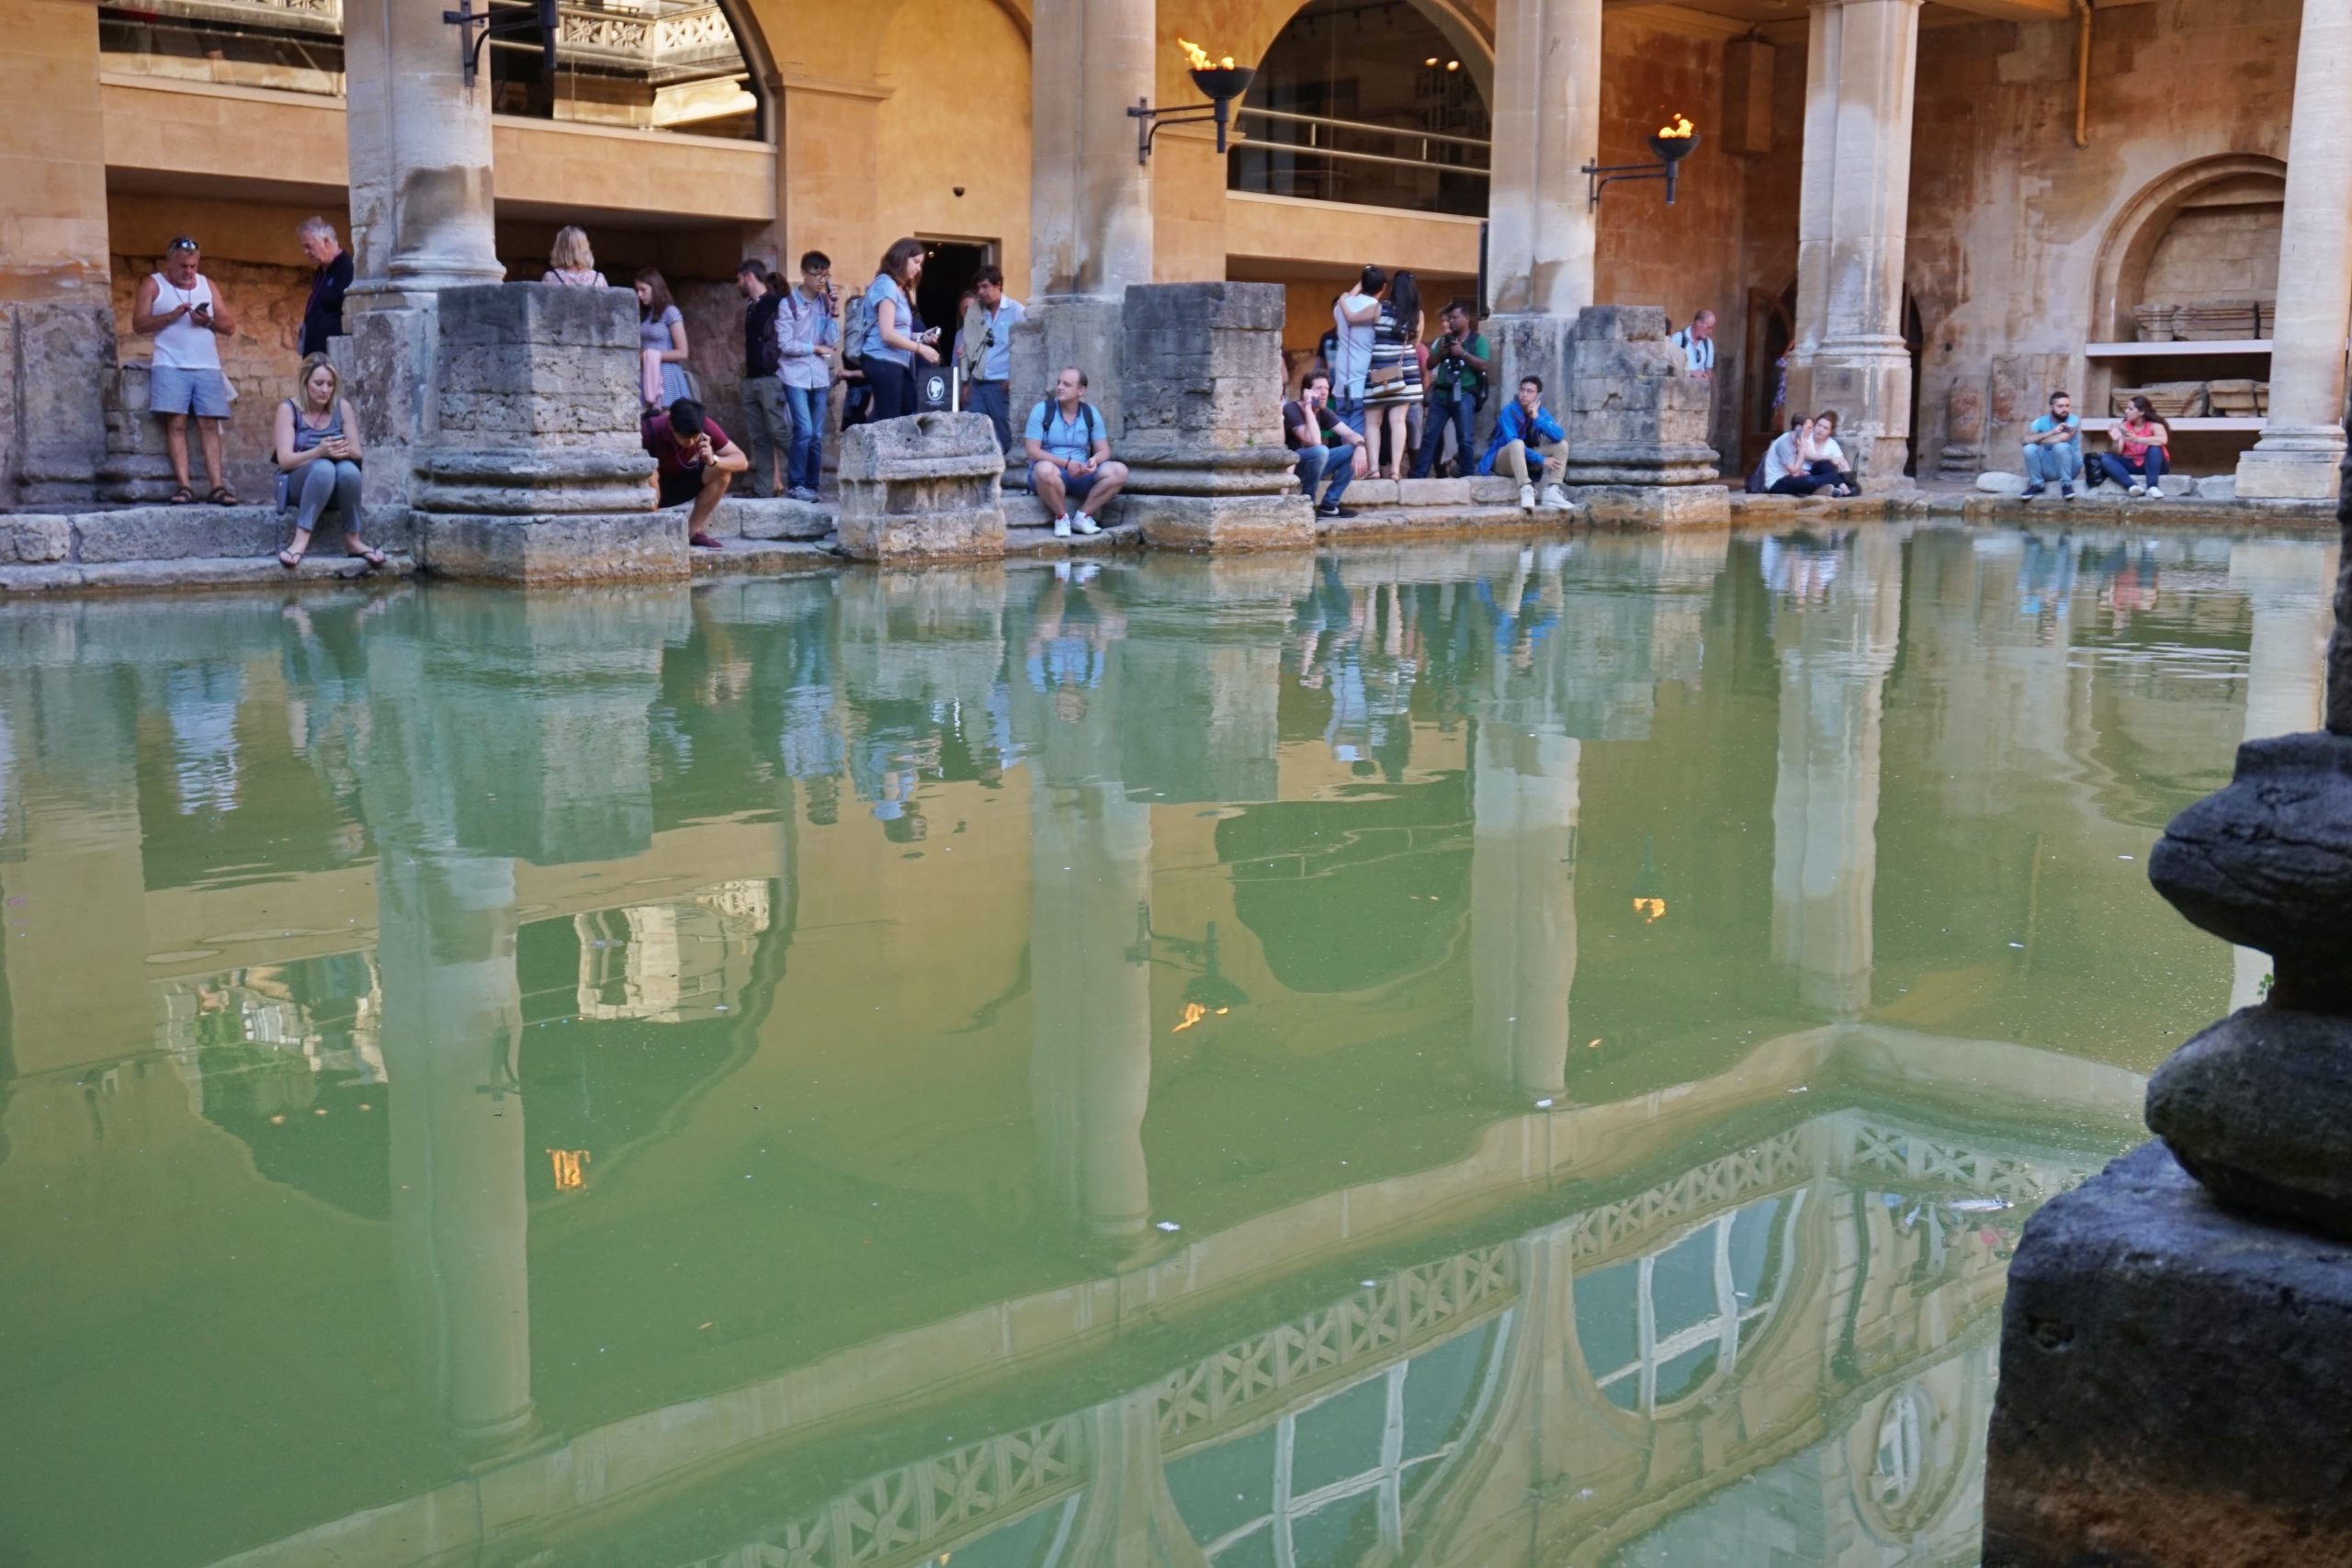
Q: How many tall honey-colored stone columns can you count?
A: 5